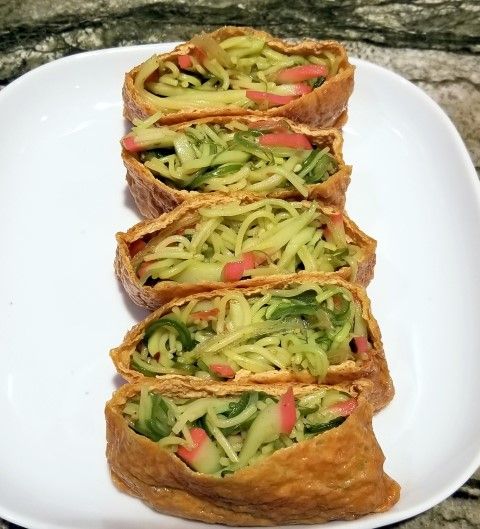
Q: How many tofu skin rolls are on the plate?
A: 5